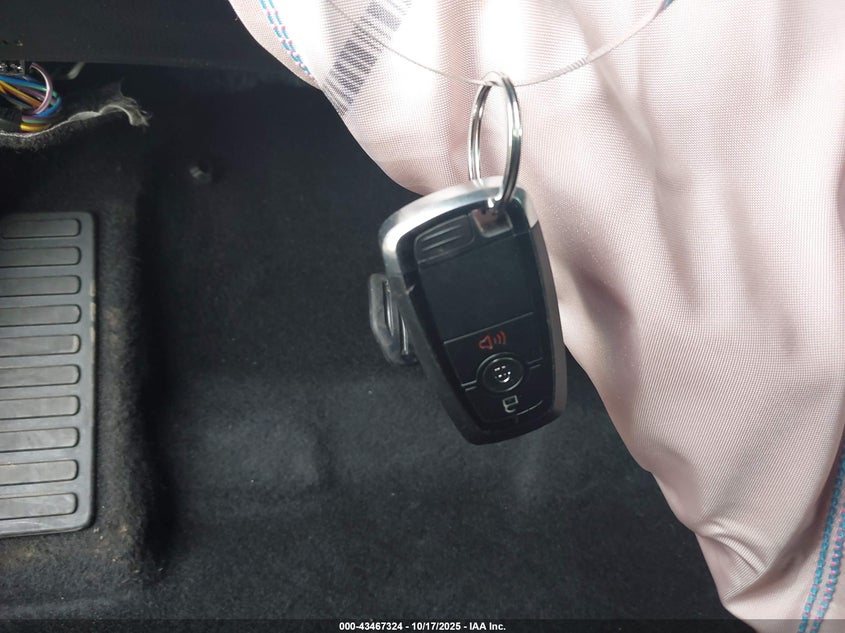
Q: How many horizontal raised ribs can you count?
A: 10